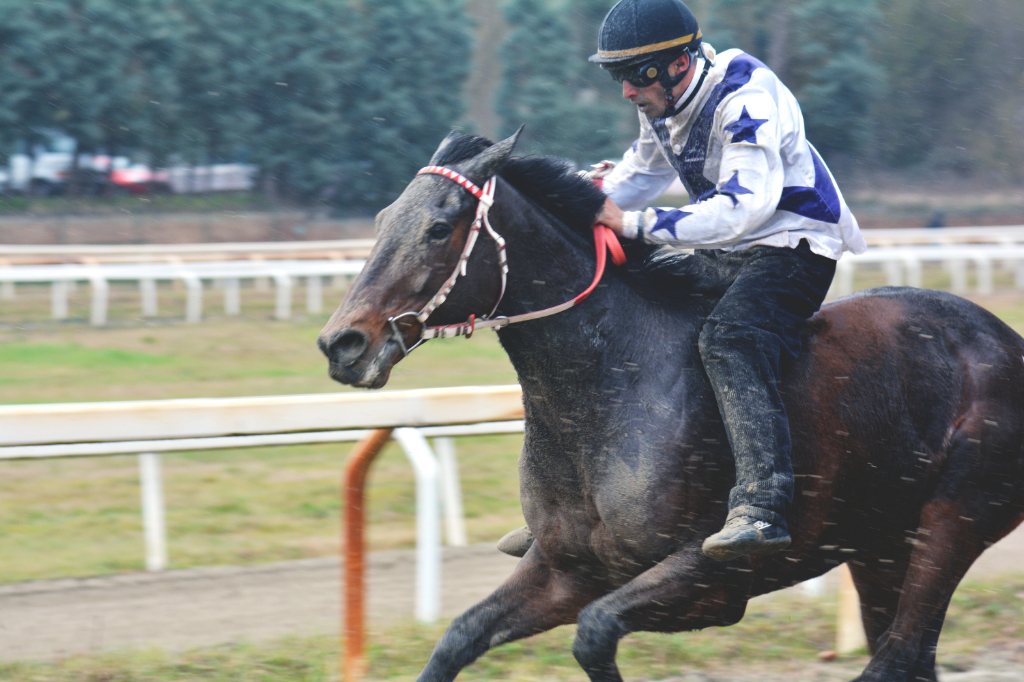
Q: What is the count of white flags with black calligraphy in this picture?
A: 0